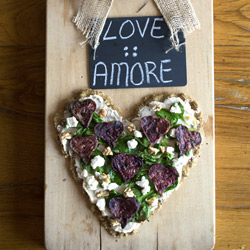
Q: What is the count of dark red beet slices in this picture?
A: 8